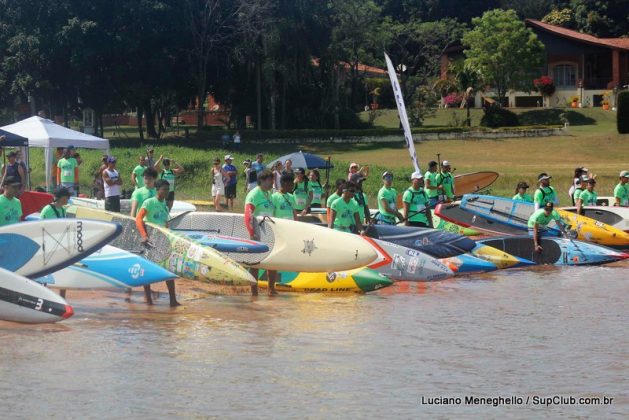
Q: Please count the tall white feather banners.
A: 1